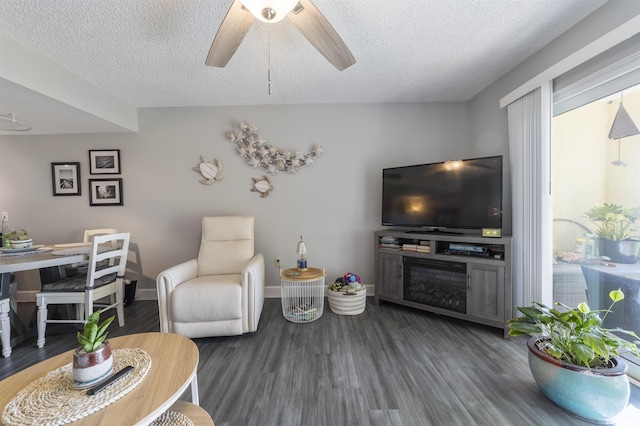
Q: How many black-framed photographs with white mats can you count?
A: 3